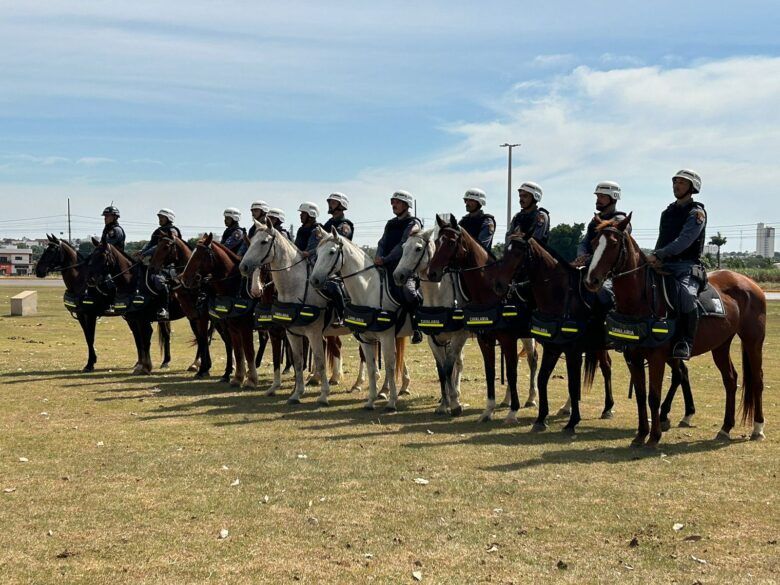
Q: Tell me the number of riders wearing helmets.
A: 12